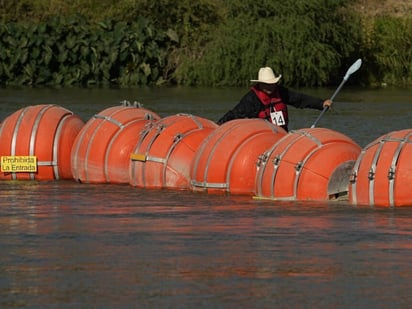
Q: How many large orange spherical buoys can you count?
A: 6